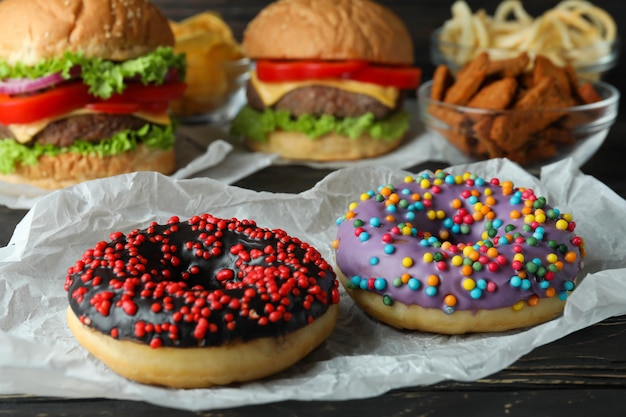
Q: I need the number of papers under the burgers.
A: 2